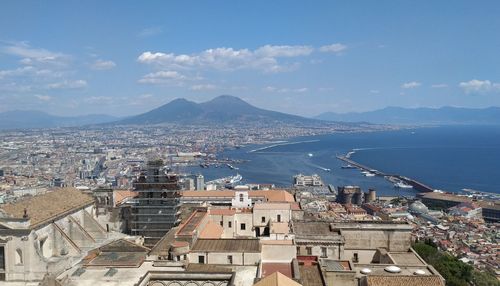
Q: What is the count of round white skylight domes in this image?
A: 3